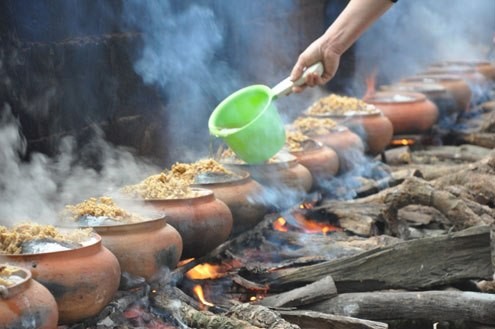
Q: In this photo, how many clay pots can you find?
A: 14